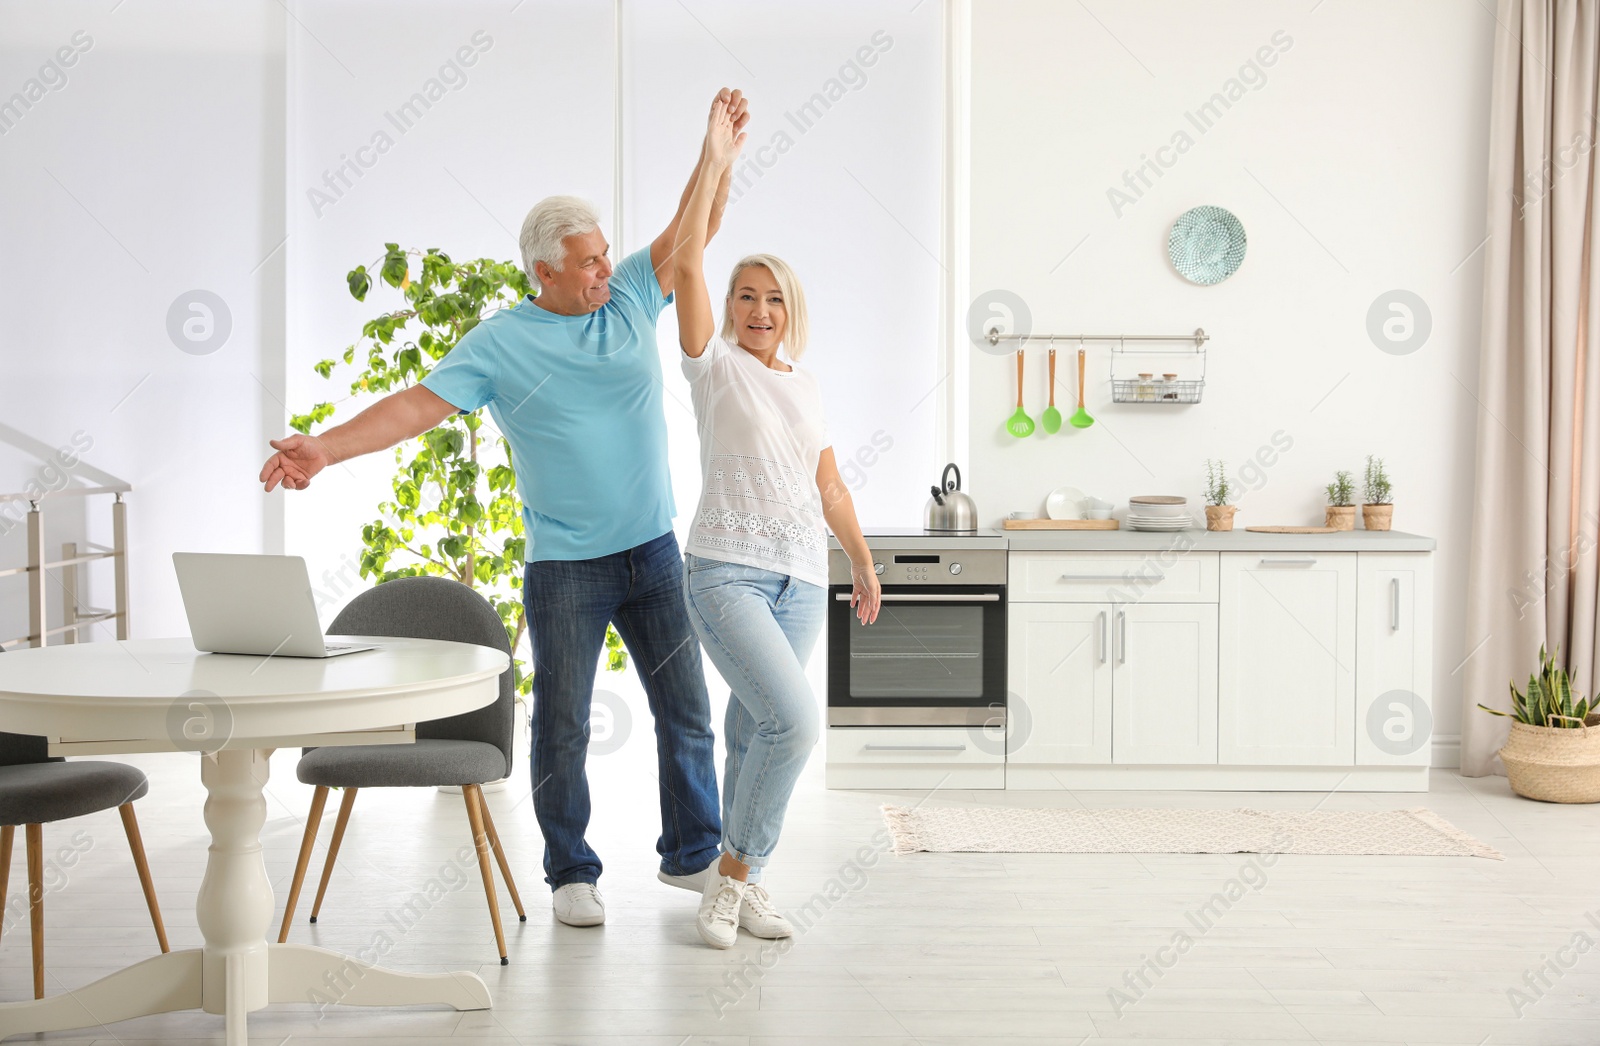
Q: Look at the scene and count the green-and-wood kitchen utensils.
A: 3